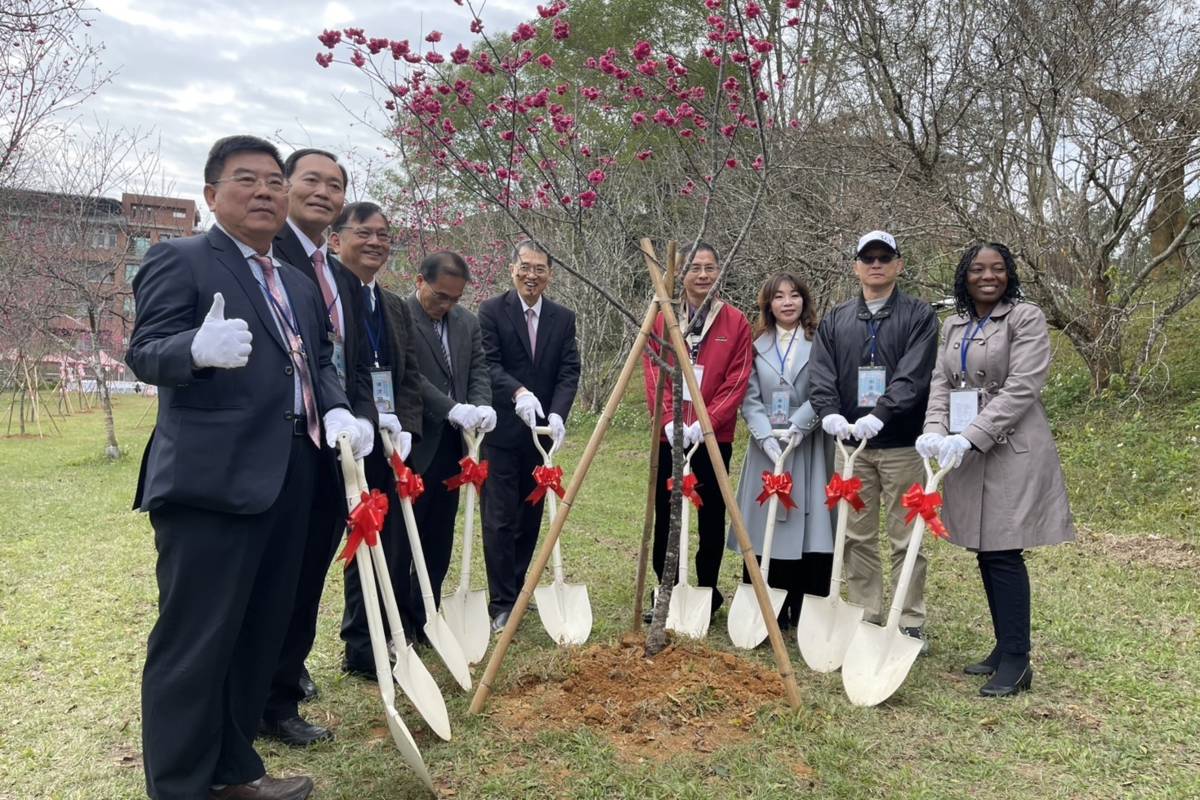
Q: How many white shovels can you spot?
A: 9